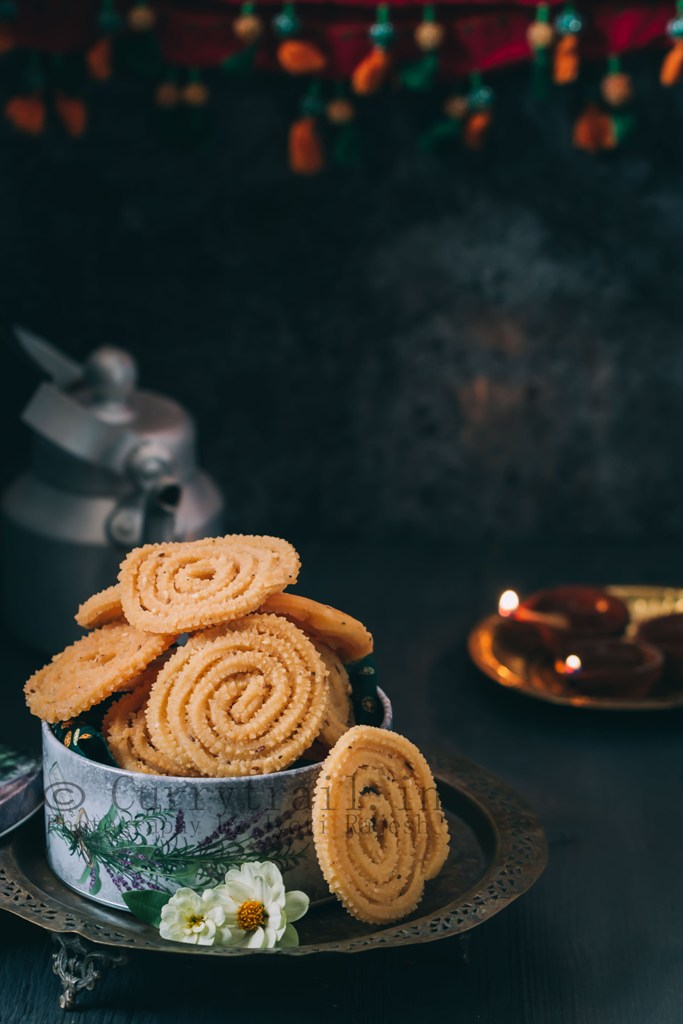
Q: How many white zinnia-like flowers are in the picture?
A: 2